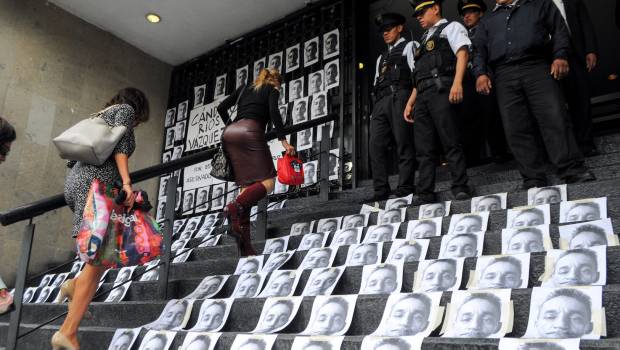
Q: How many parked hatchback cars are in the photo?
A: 0